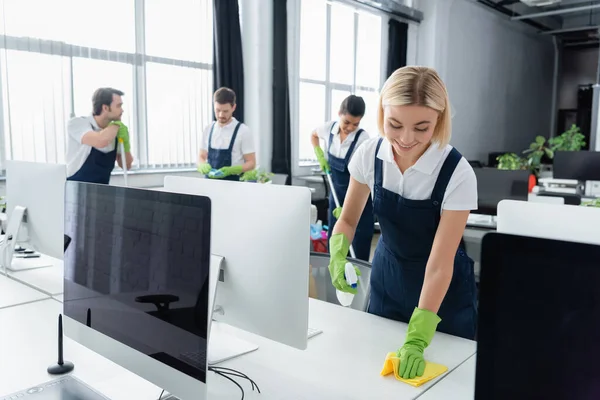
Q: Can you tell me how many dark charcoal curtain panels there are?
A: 3